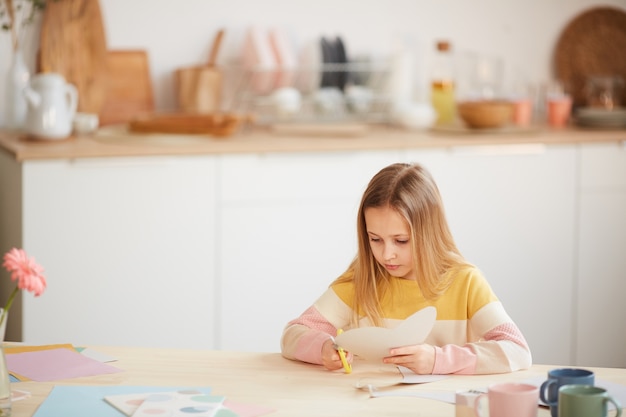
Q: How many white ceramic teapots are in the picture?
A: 1